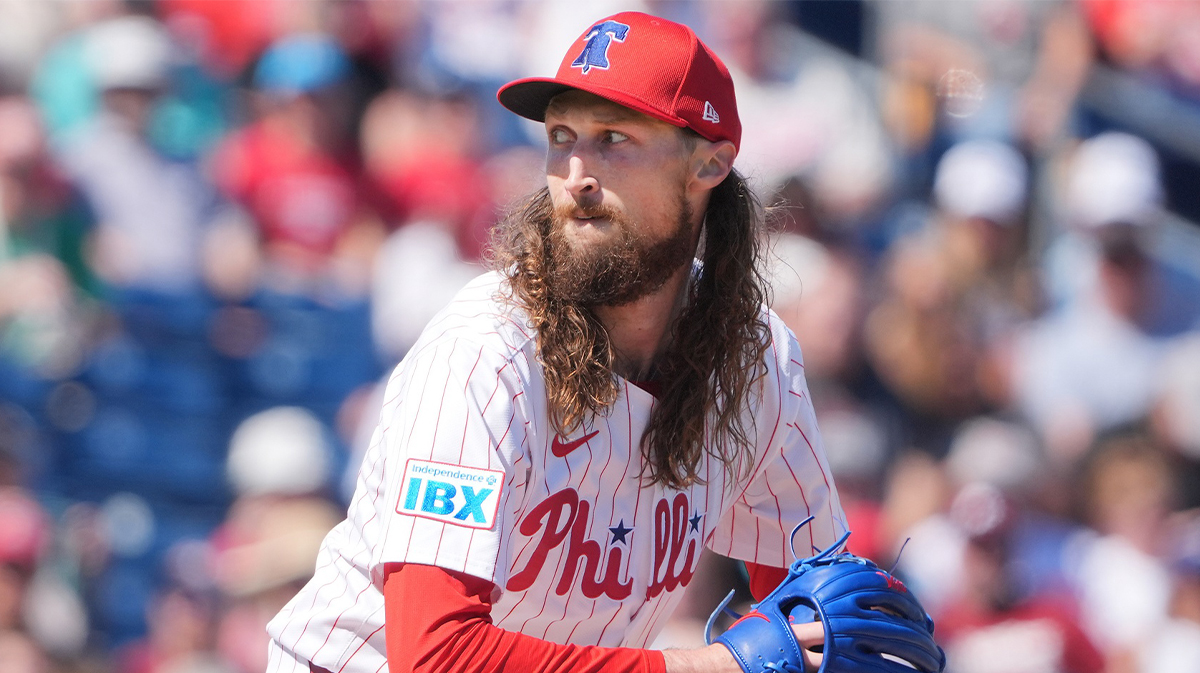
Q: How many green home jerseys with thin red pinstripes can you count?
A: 0